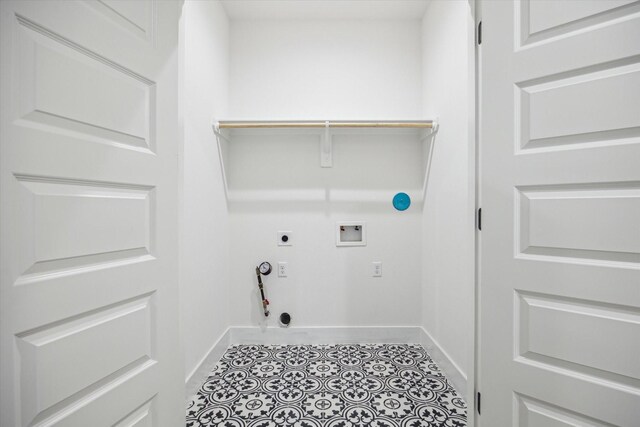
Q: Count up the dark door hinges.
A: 3